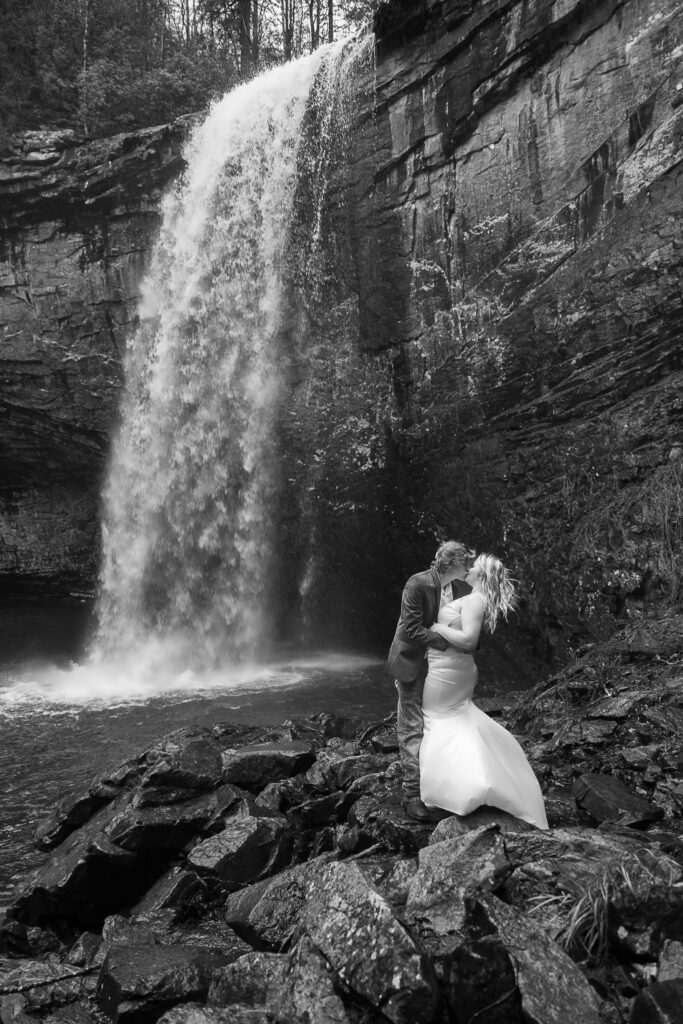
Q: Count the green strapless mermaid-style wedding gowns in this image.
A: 0